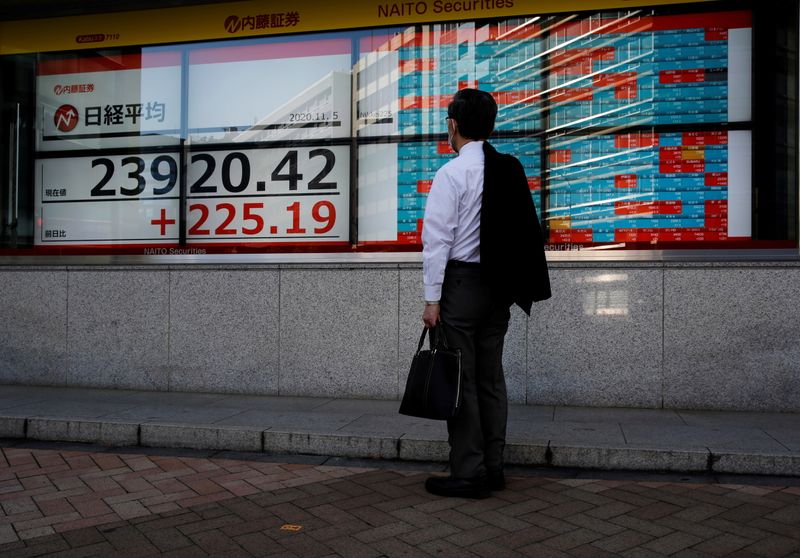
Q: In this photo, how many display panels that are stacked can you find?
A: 8